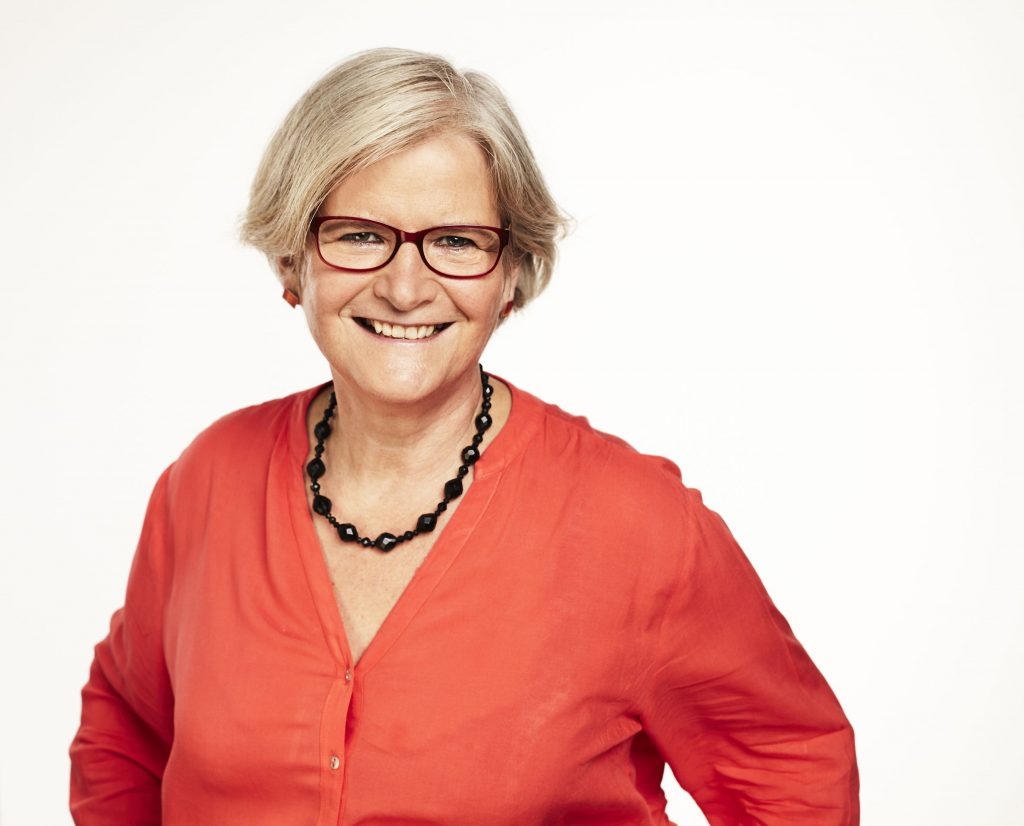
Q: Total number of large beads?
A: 9